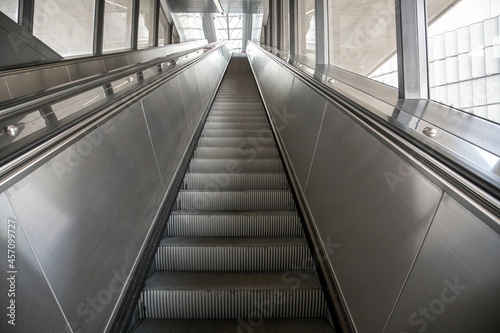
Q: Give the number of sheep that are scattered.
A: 0